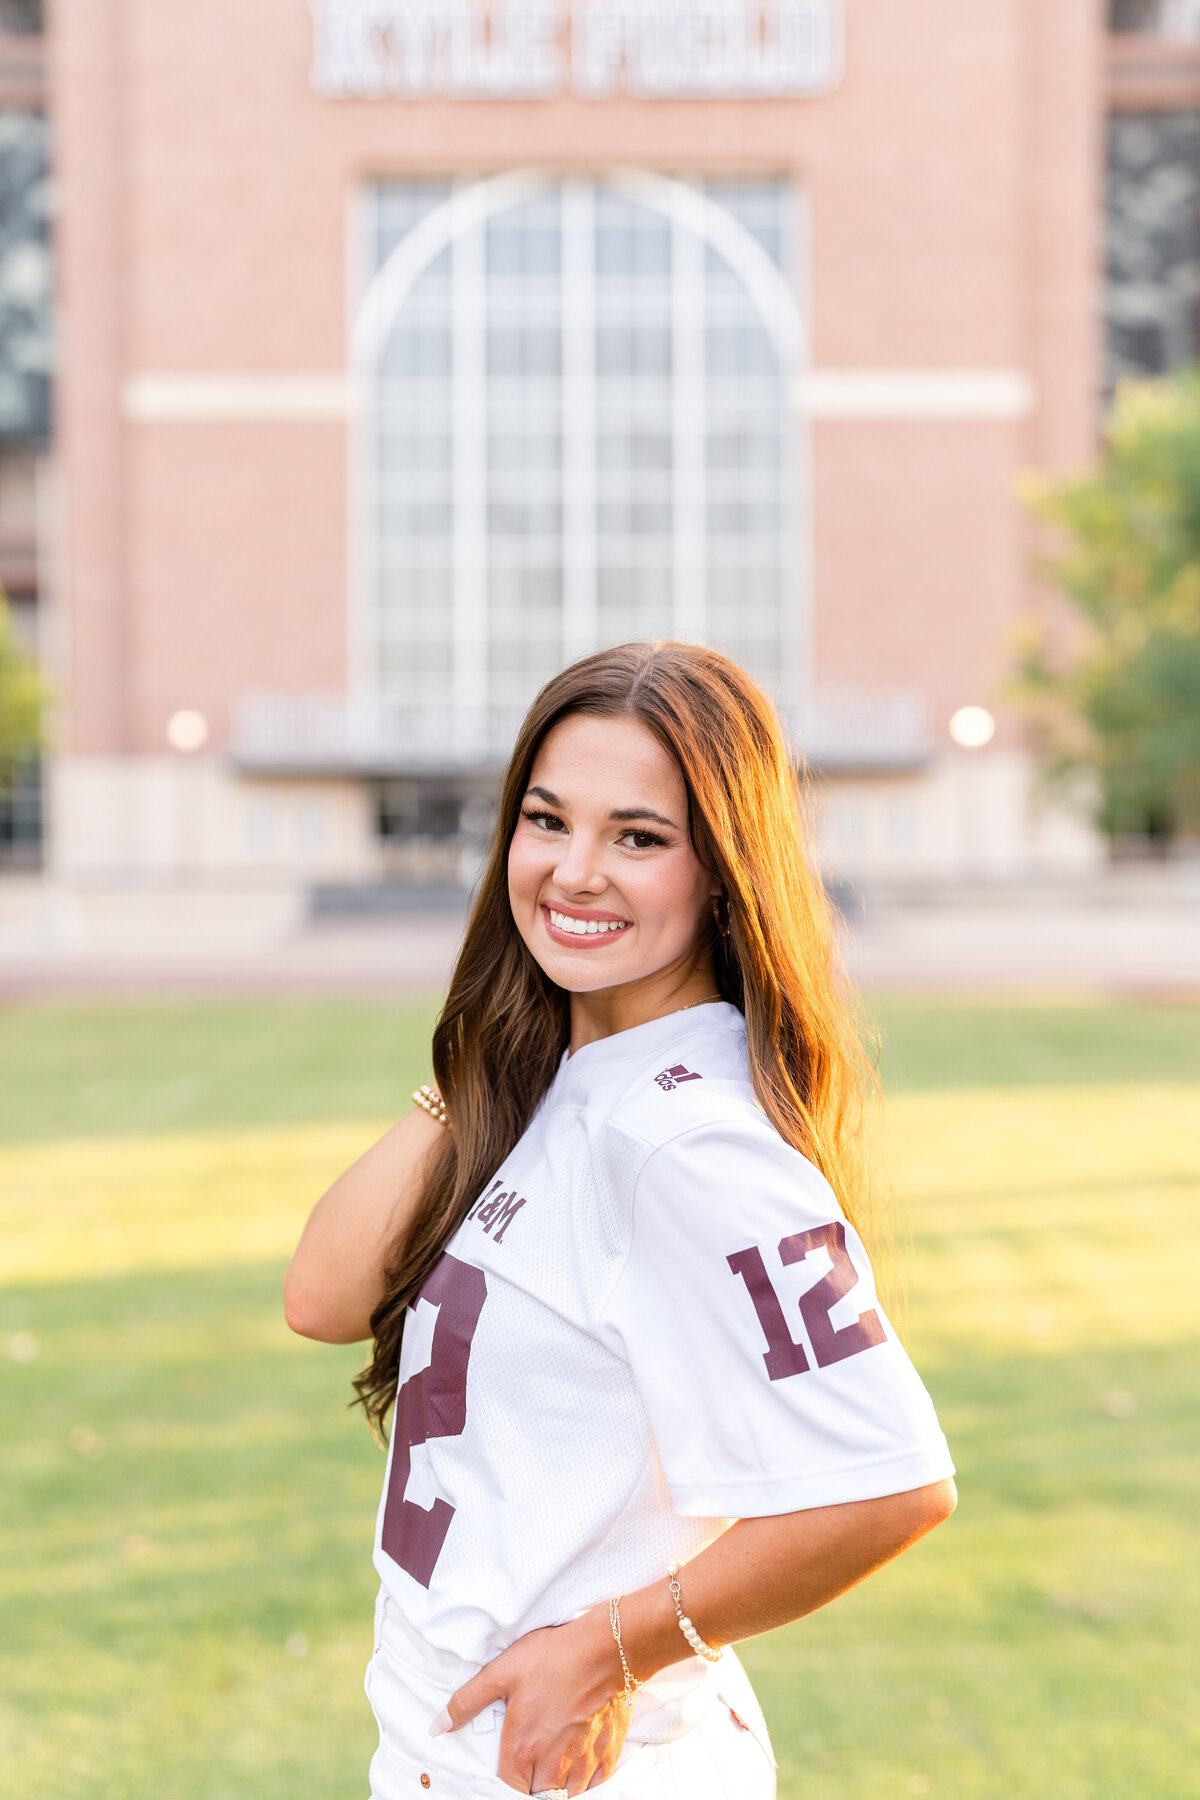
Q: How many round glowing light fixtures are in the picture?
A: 2